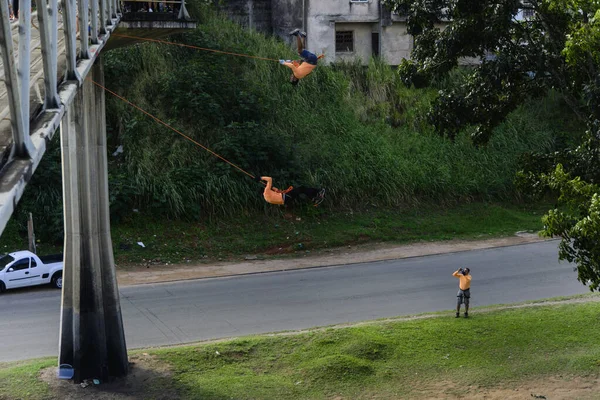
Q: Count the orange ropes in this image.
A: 2